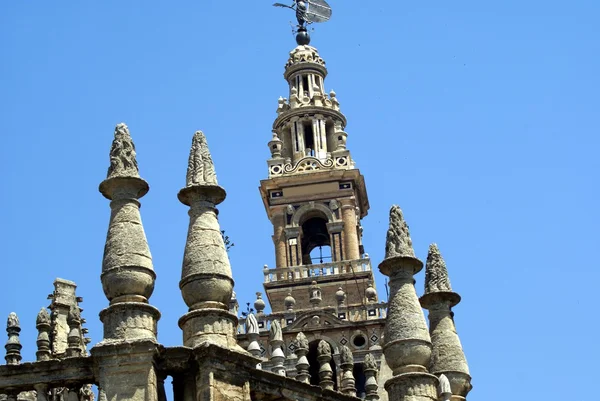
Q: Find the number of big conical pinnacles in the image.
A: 4